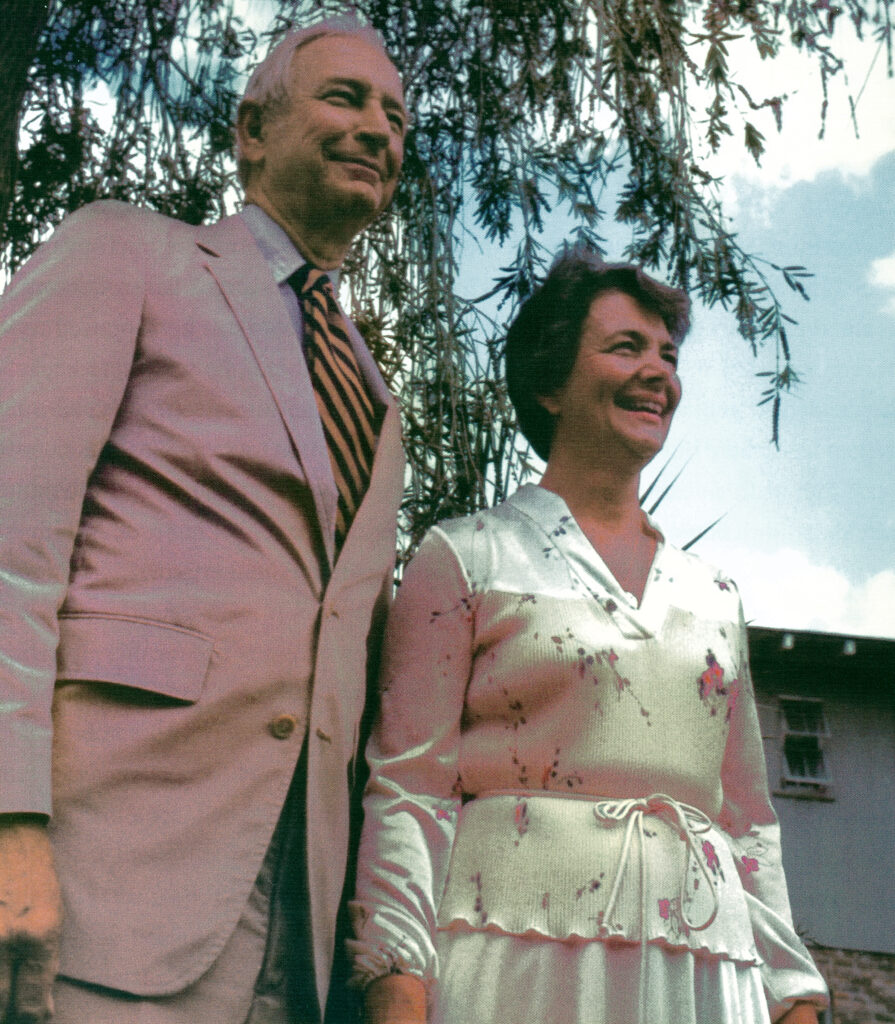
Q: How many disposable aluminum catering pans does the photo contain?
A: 0